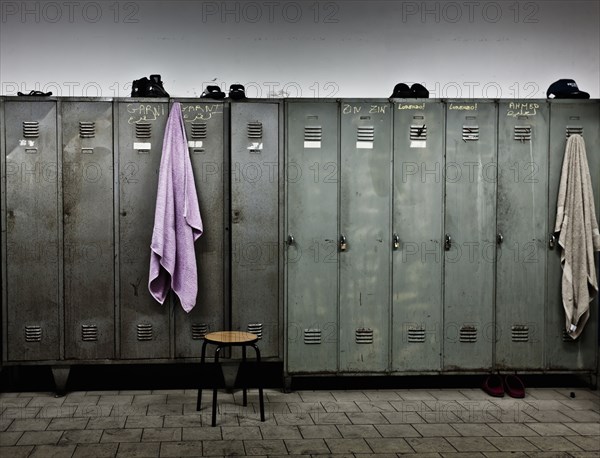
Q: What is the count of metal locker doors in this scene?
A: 11